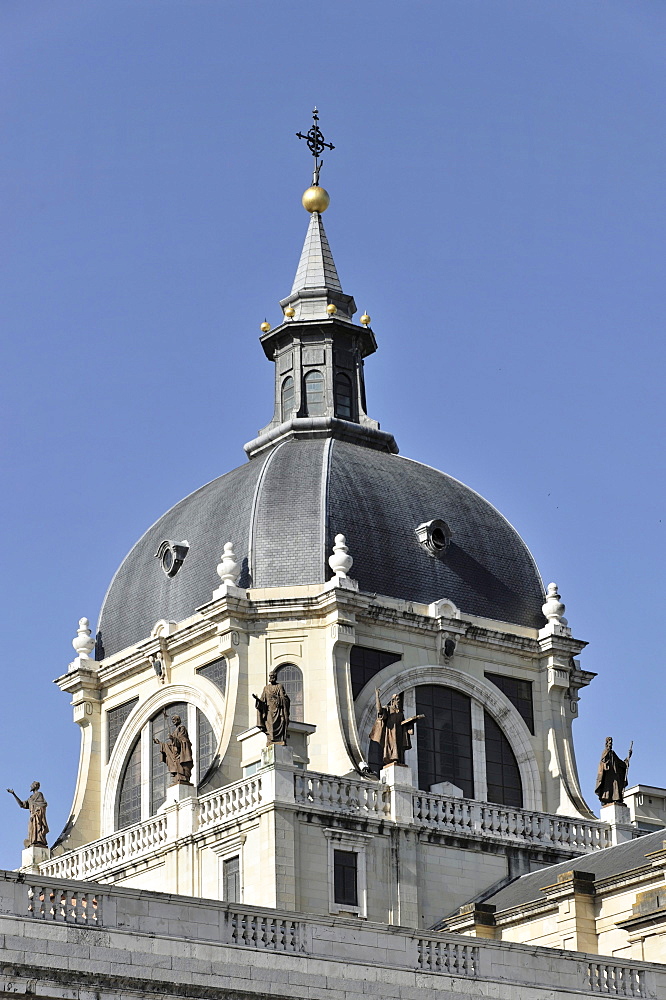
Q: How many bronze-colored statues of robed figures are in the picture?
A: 5